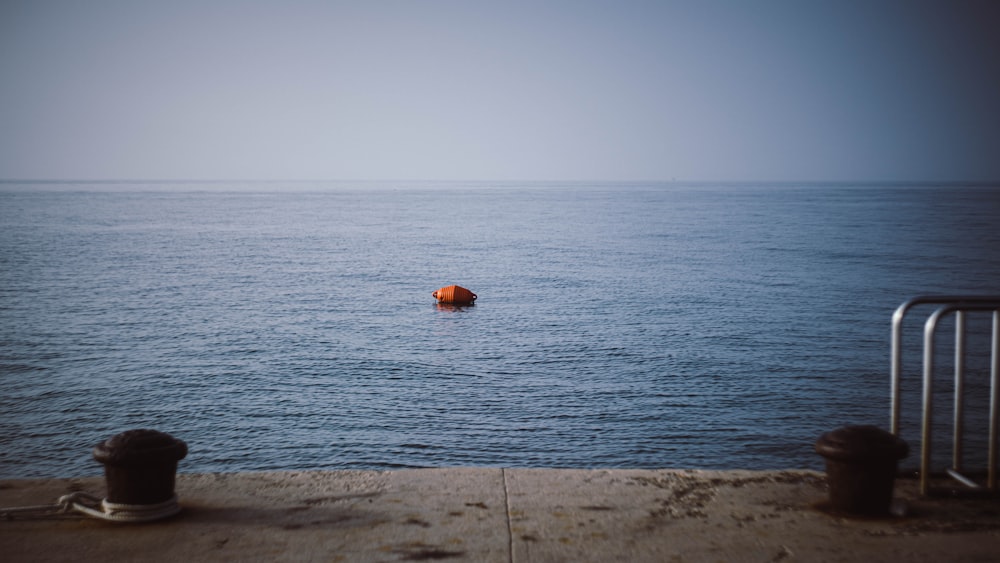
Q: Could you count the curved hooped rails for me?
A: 2